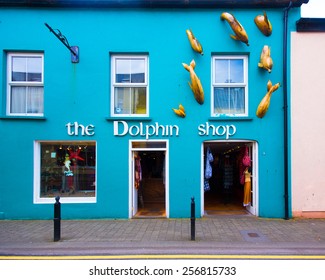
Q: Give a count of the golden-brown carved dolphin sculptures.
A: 7